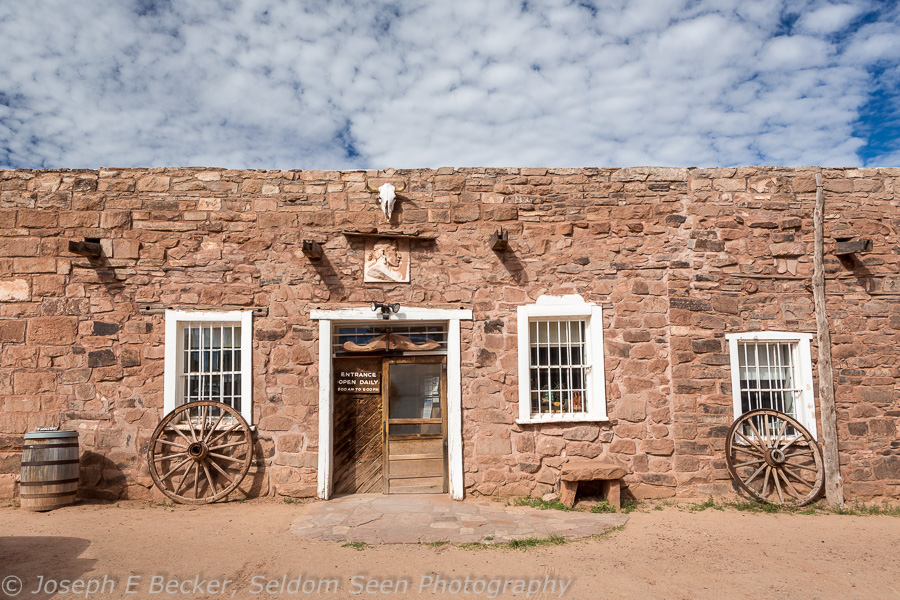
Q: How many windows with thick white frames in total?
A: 3